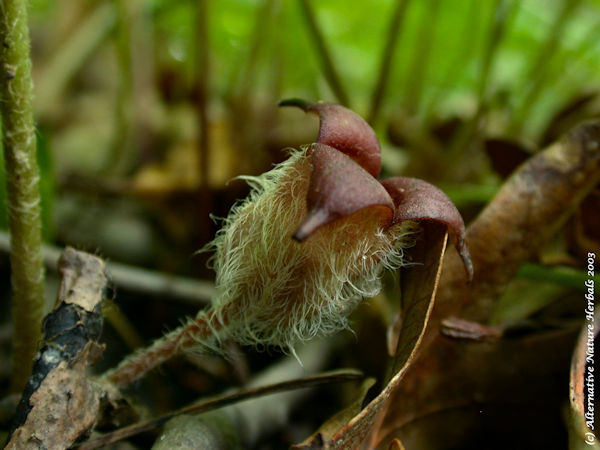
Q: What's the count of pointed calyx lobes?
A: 3